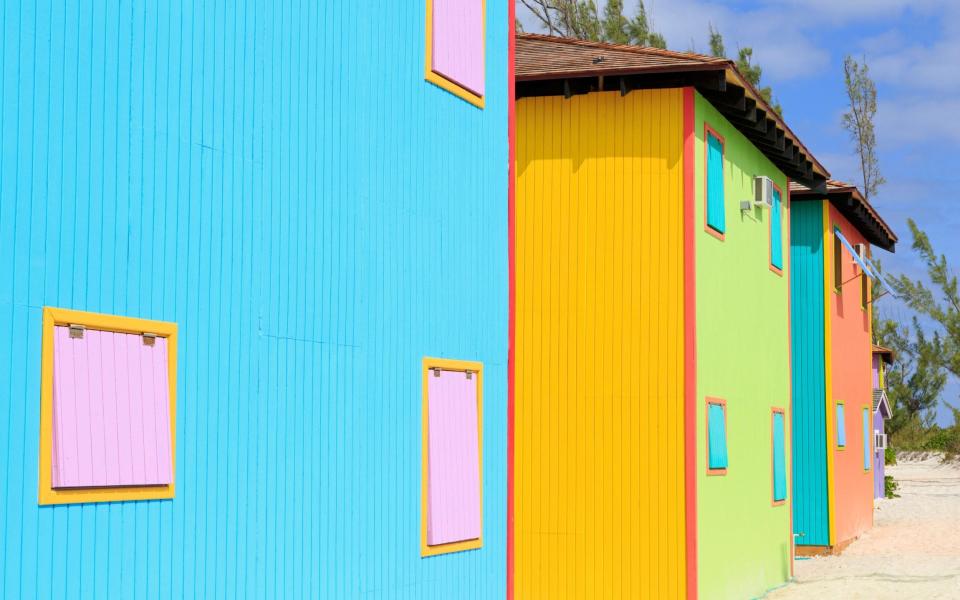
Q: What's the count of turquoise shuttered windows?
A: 4